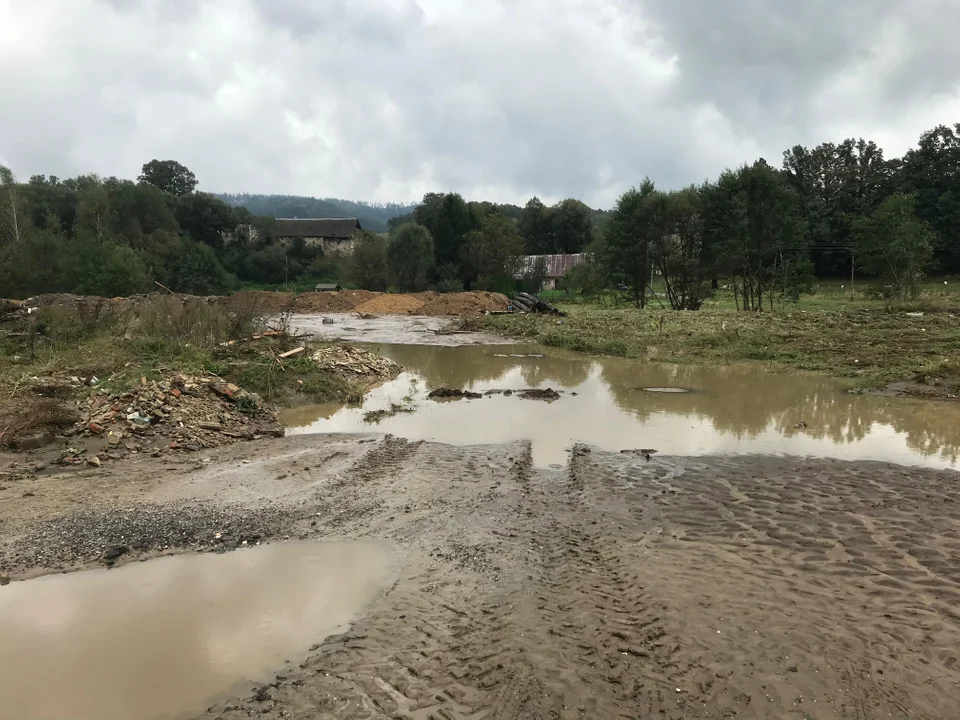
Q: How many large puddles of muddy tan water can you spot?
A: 2